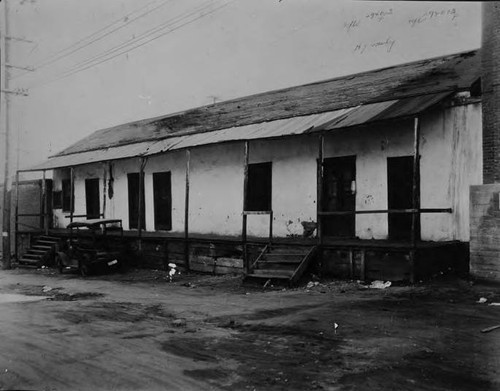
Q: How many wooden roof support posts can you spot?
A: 9